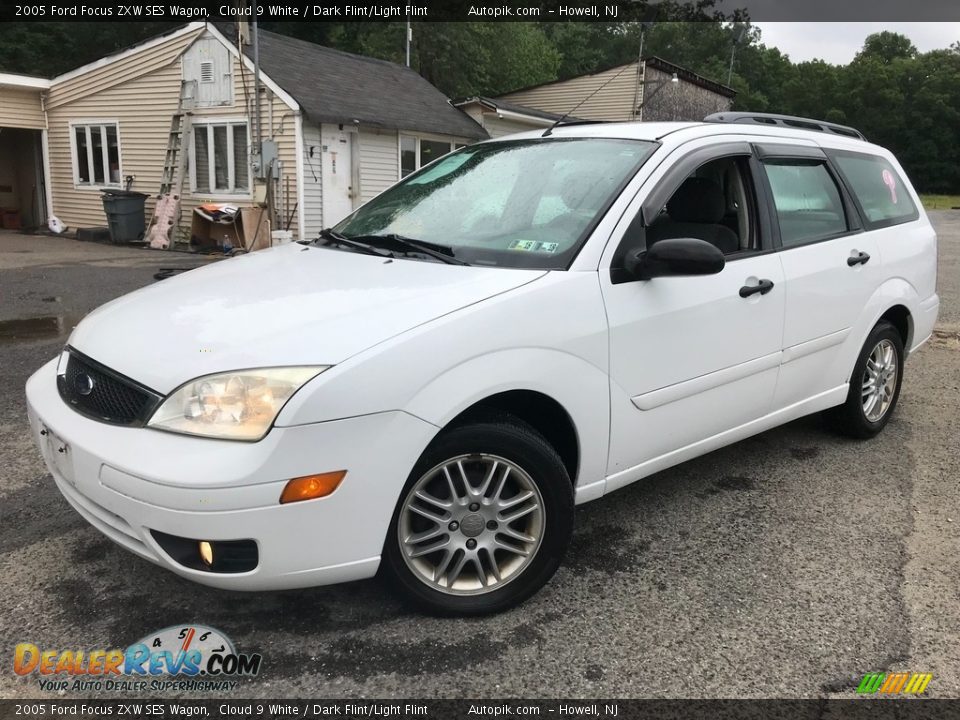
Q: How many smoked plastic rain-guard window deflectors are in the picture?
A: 2